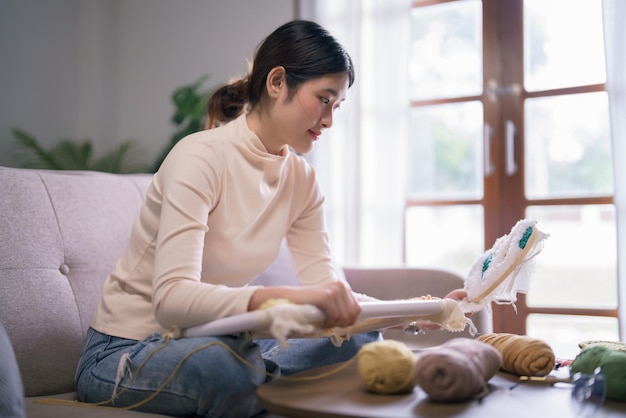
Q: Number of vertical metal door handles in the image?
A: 2